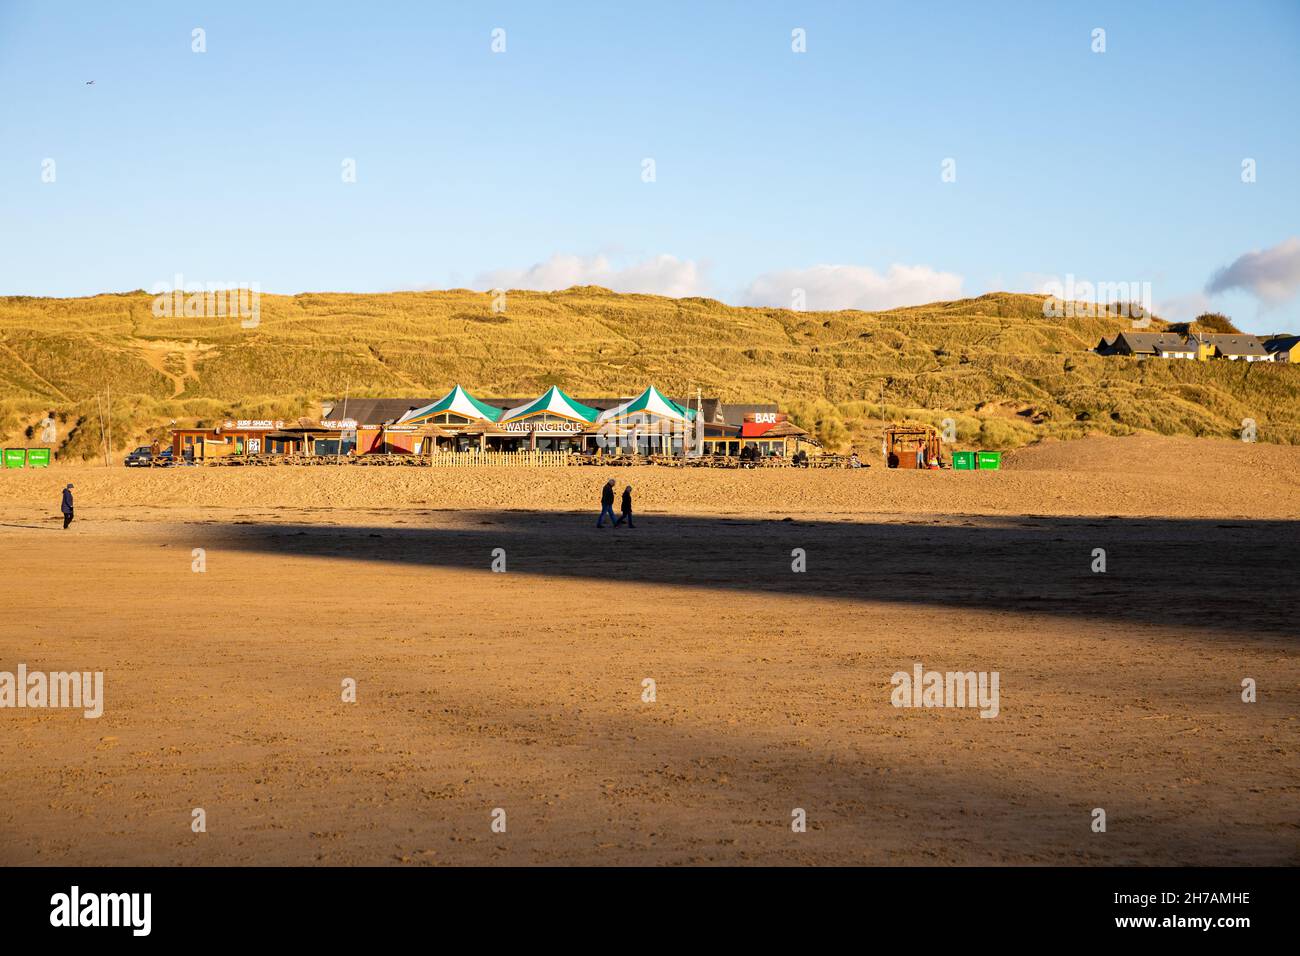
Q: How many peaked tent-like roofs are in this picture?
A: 3